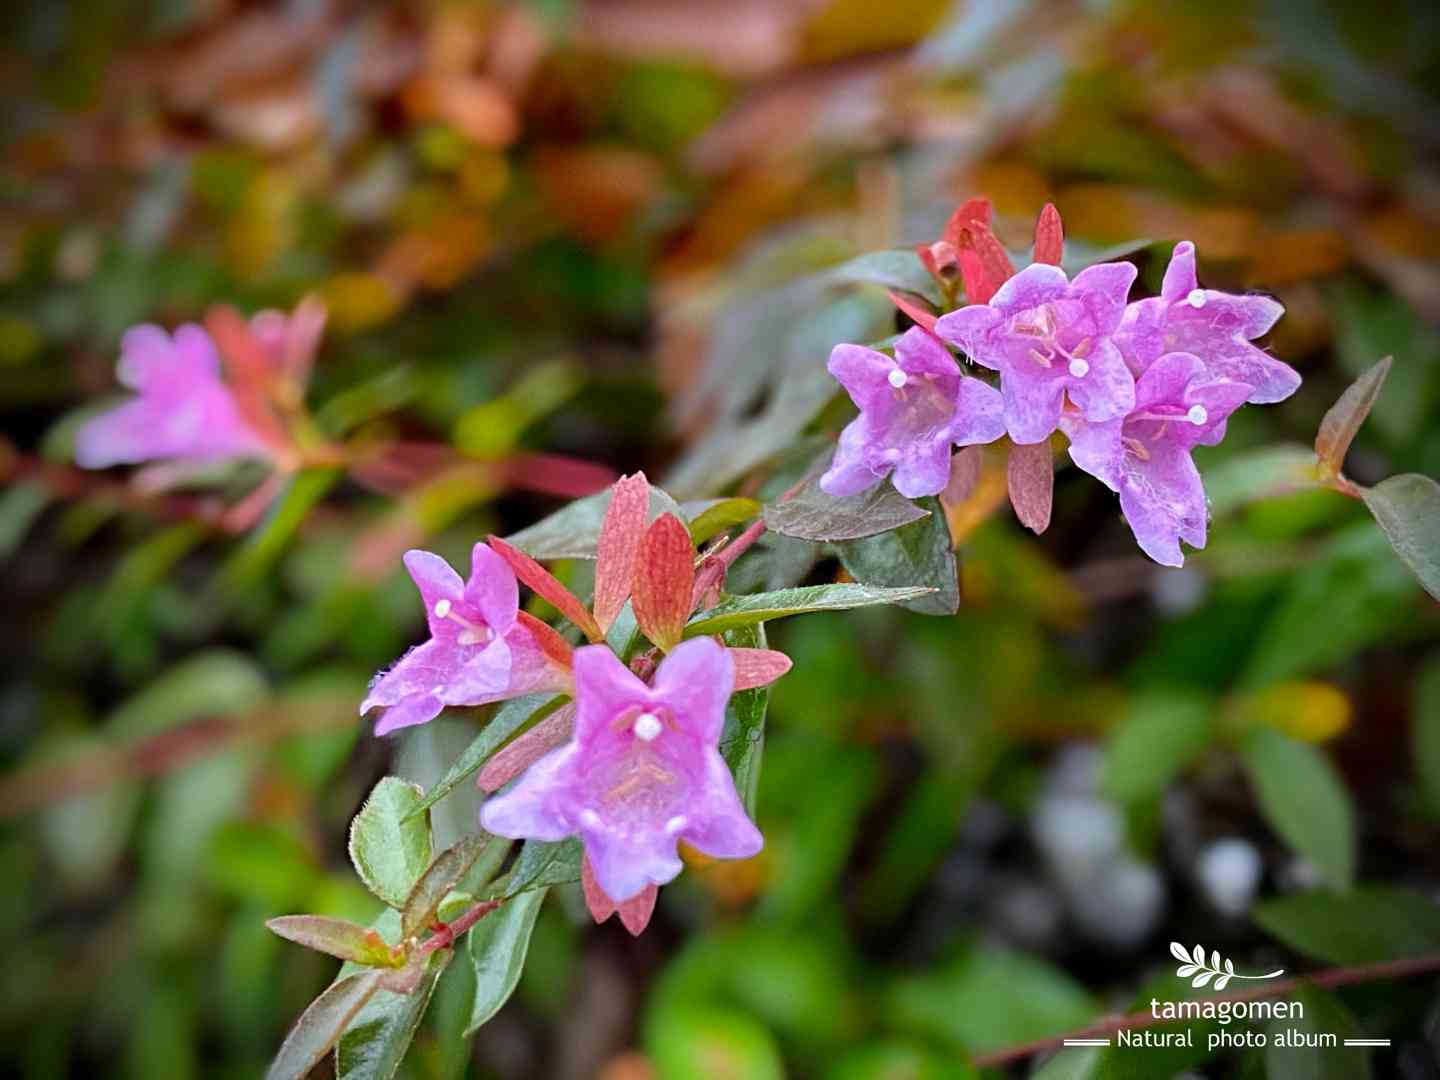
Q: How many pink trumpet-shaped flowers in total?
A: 7